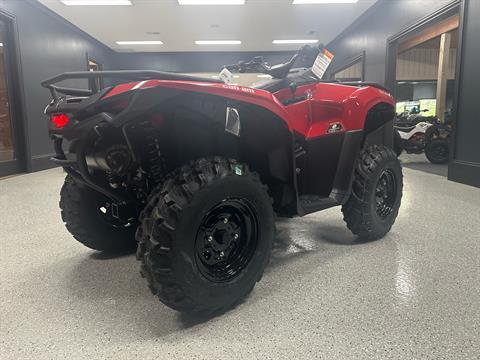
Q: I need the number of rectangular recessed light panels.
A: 6